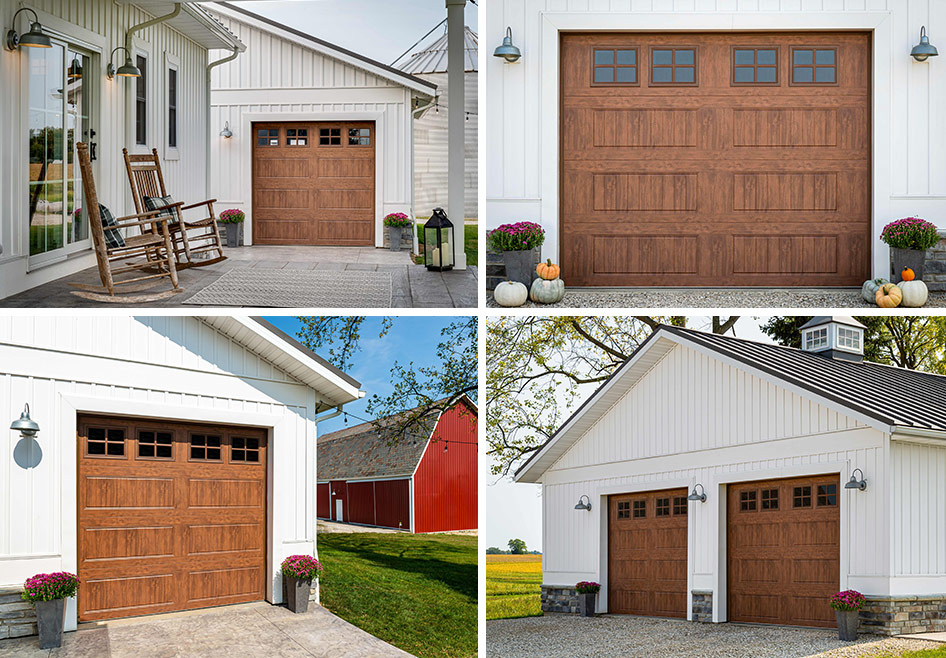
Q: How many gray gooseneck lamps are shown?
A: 9